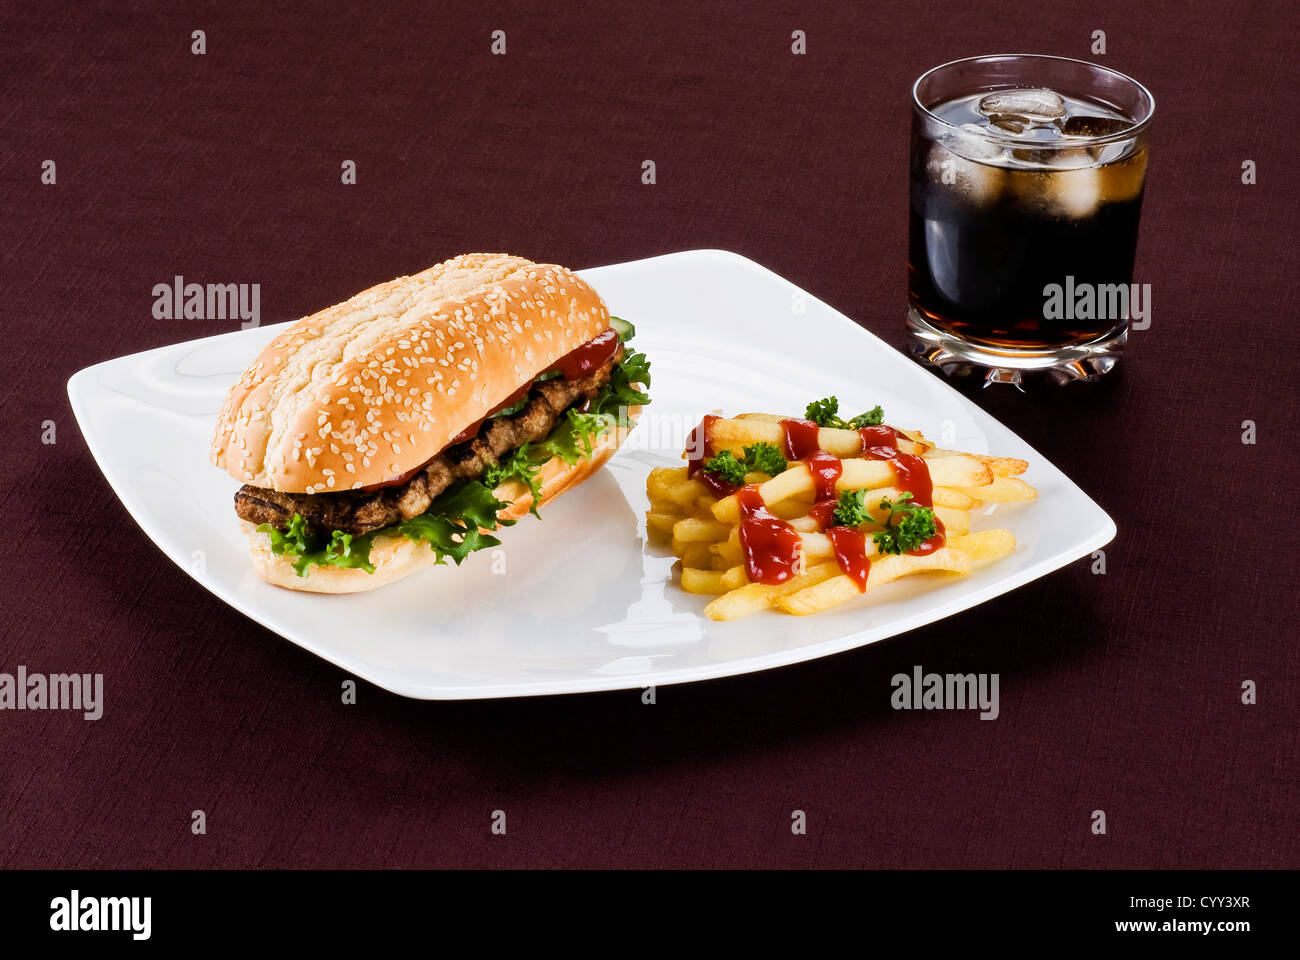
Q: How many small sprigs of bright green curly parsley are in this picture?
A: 3